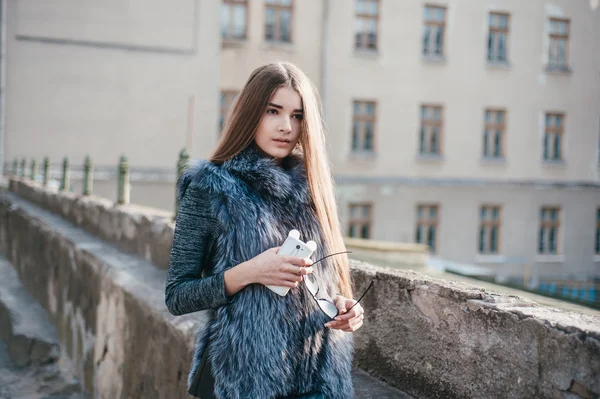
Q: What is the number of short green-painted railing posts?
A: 8